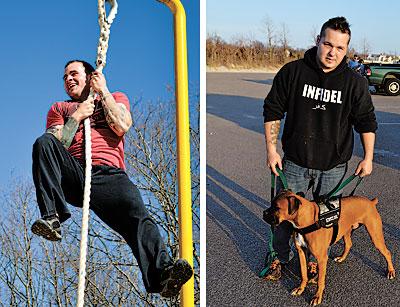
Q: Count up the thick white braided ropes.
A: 1